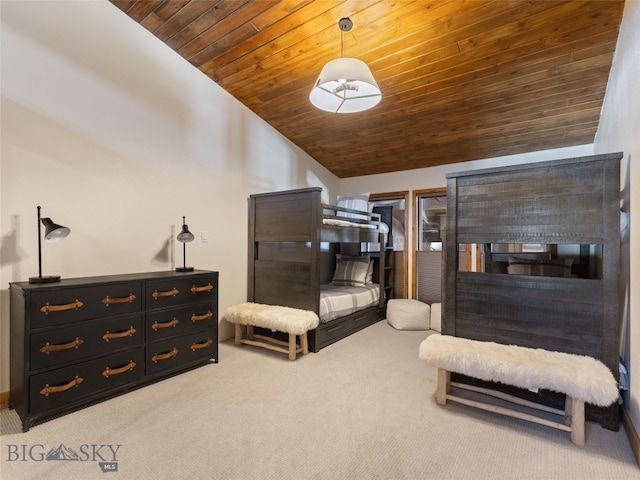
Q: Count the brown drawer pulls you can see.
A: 12